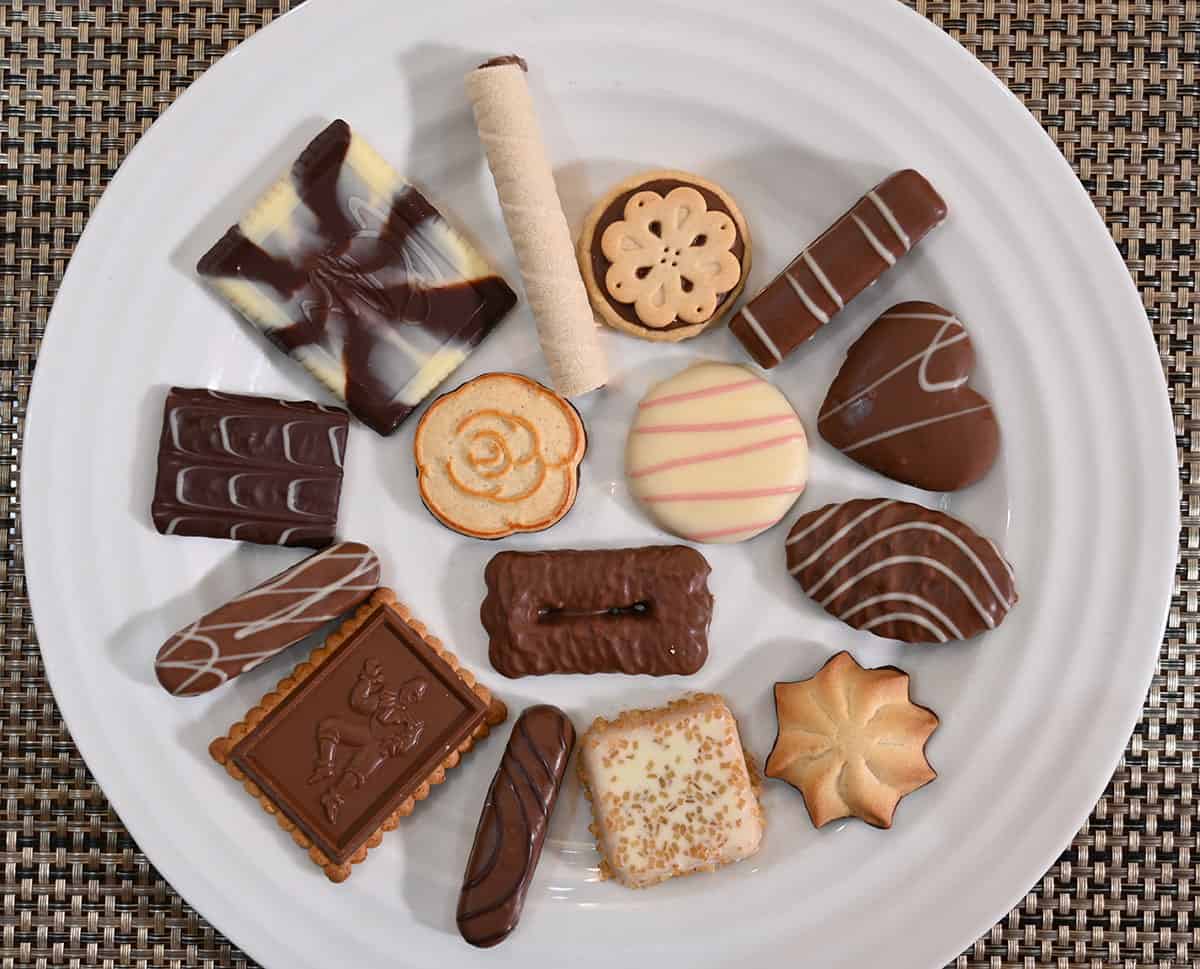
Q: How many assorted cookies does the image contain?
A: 15